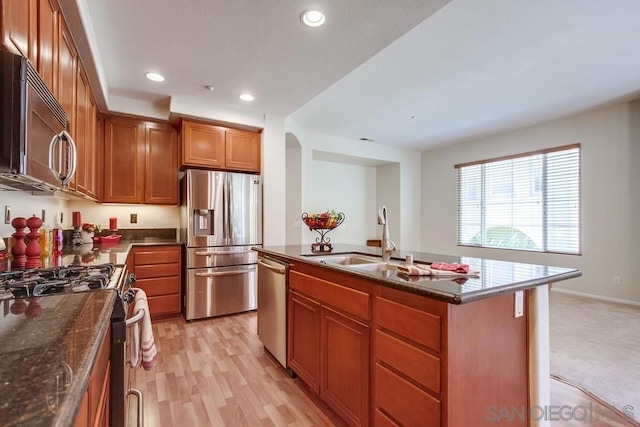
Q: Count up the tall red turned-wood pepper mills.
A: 2